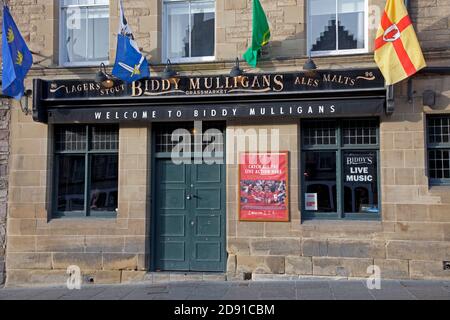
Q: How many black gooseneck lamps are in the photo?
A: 4